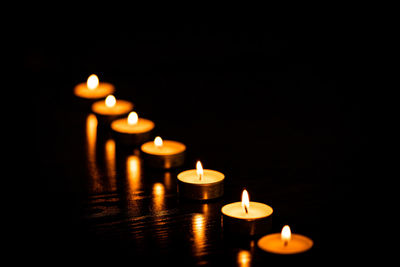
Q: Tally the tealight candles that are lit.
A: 7